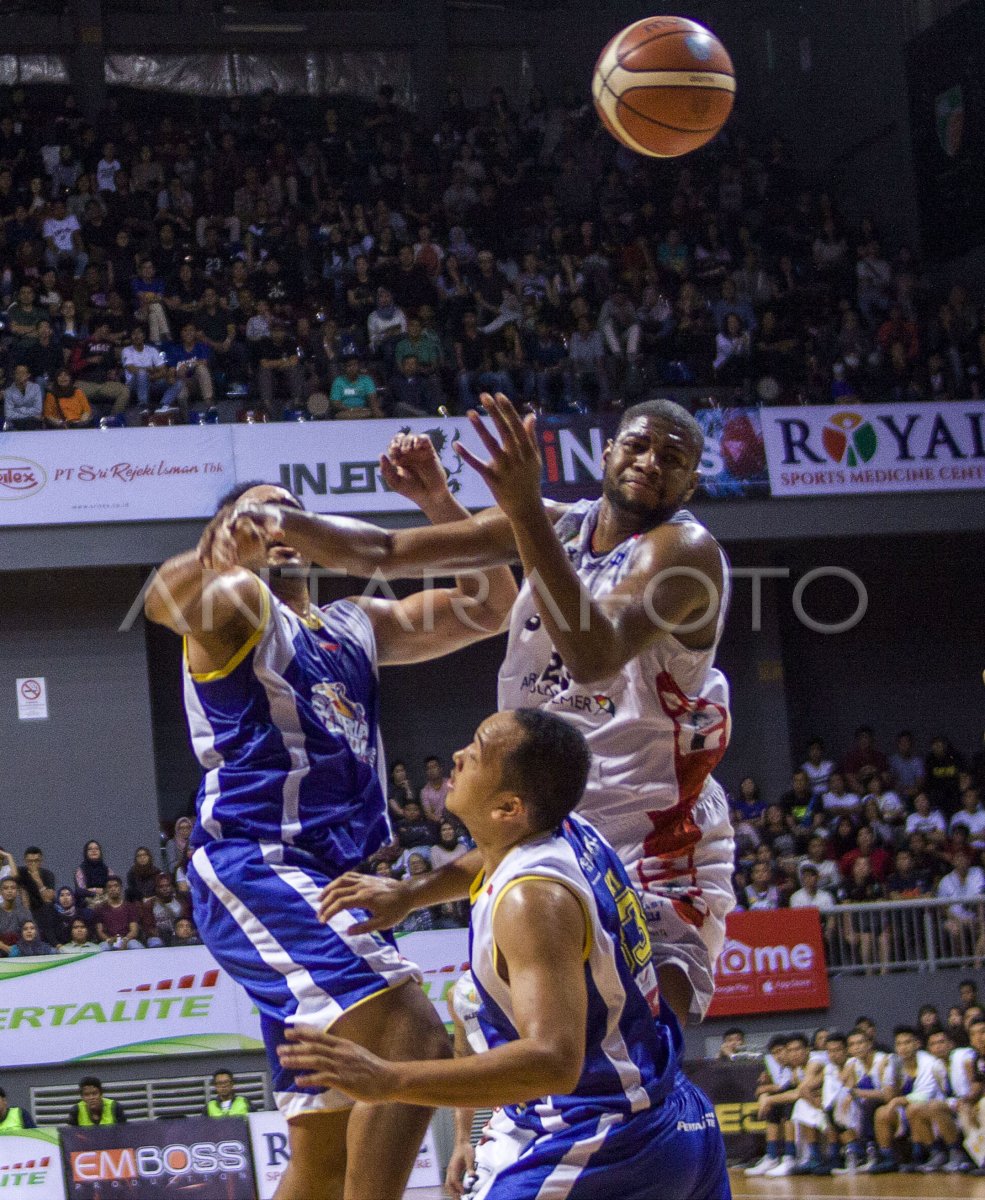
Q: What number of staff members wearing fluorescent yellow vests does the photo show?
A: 3